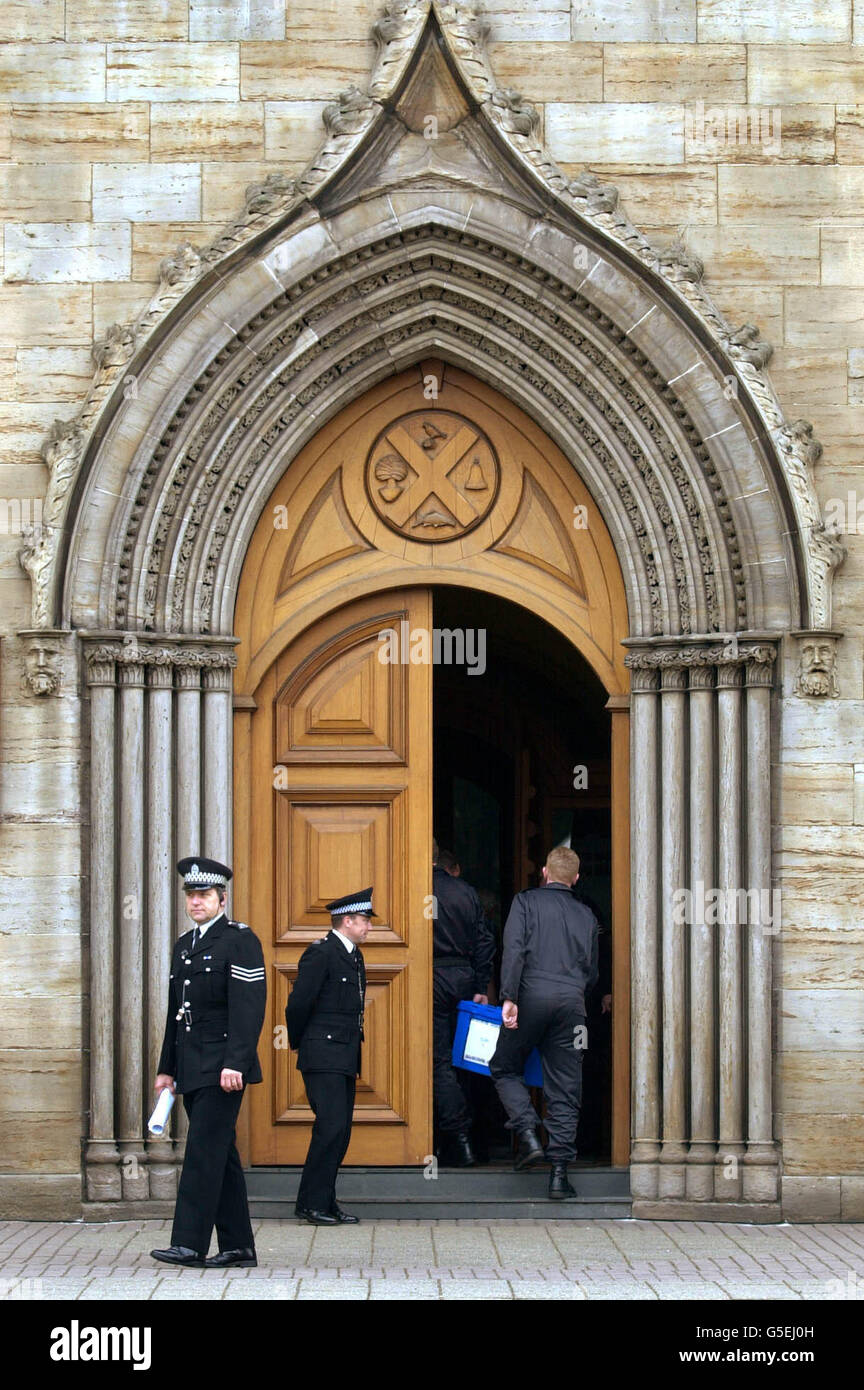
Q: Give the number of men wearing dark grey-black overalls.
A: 2